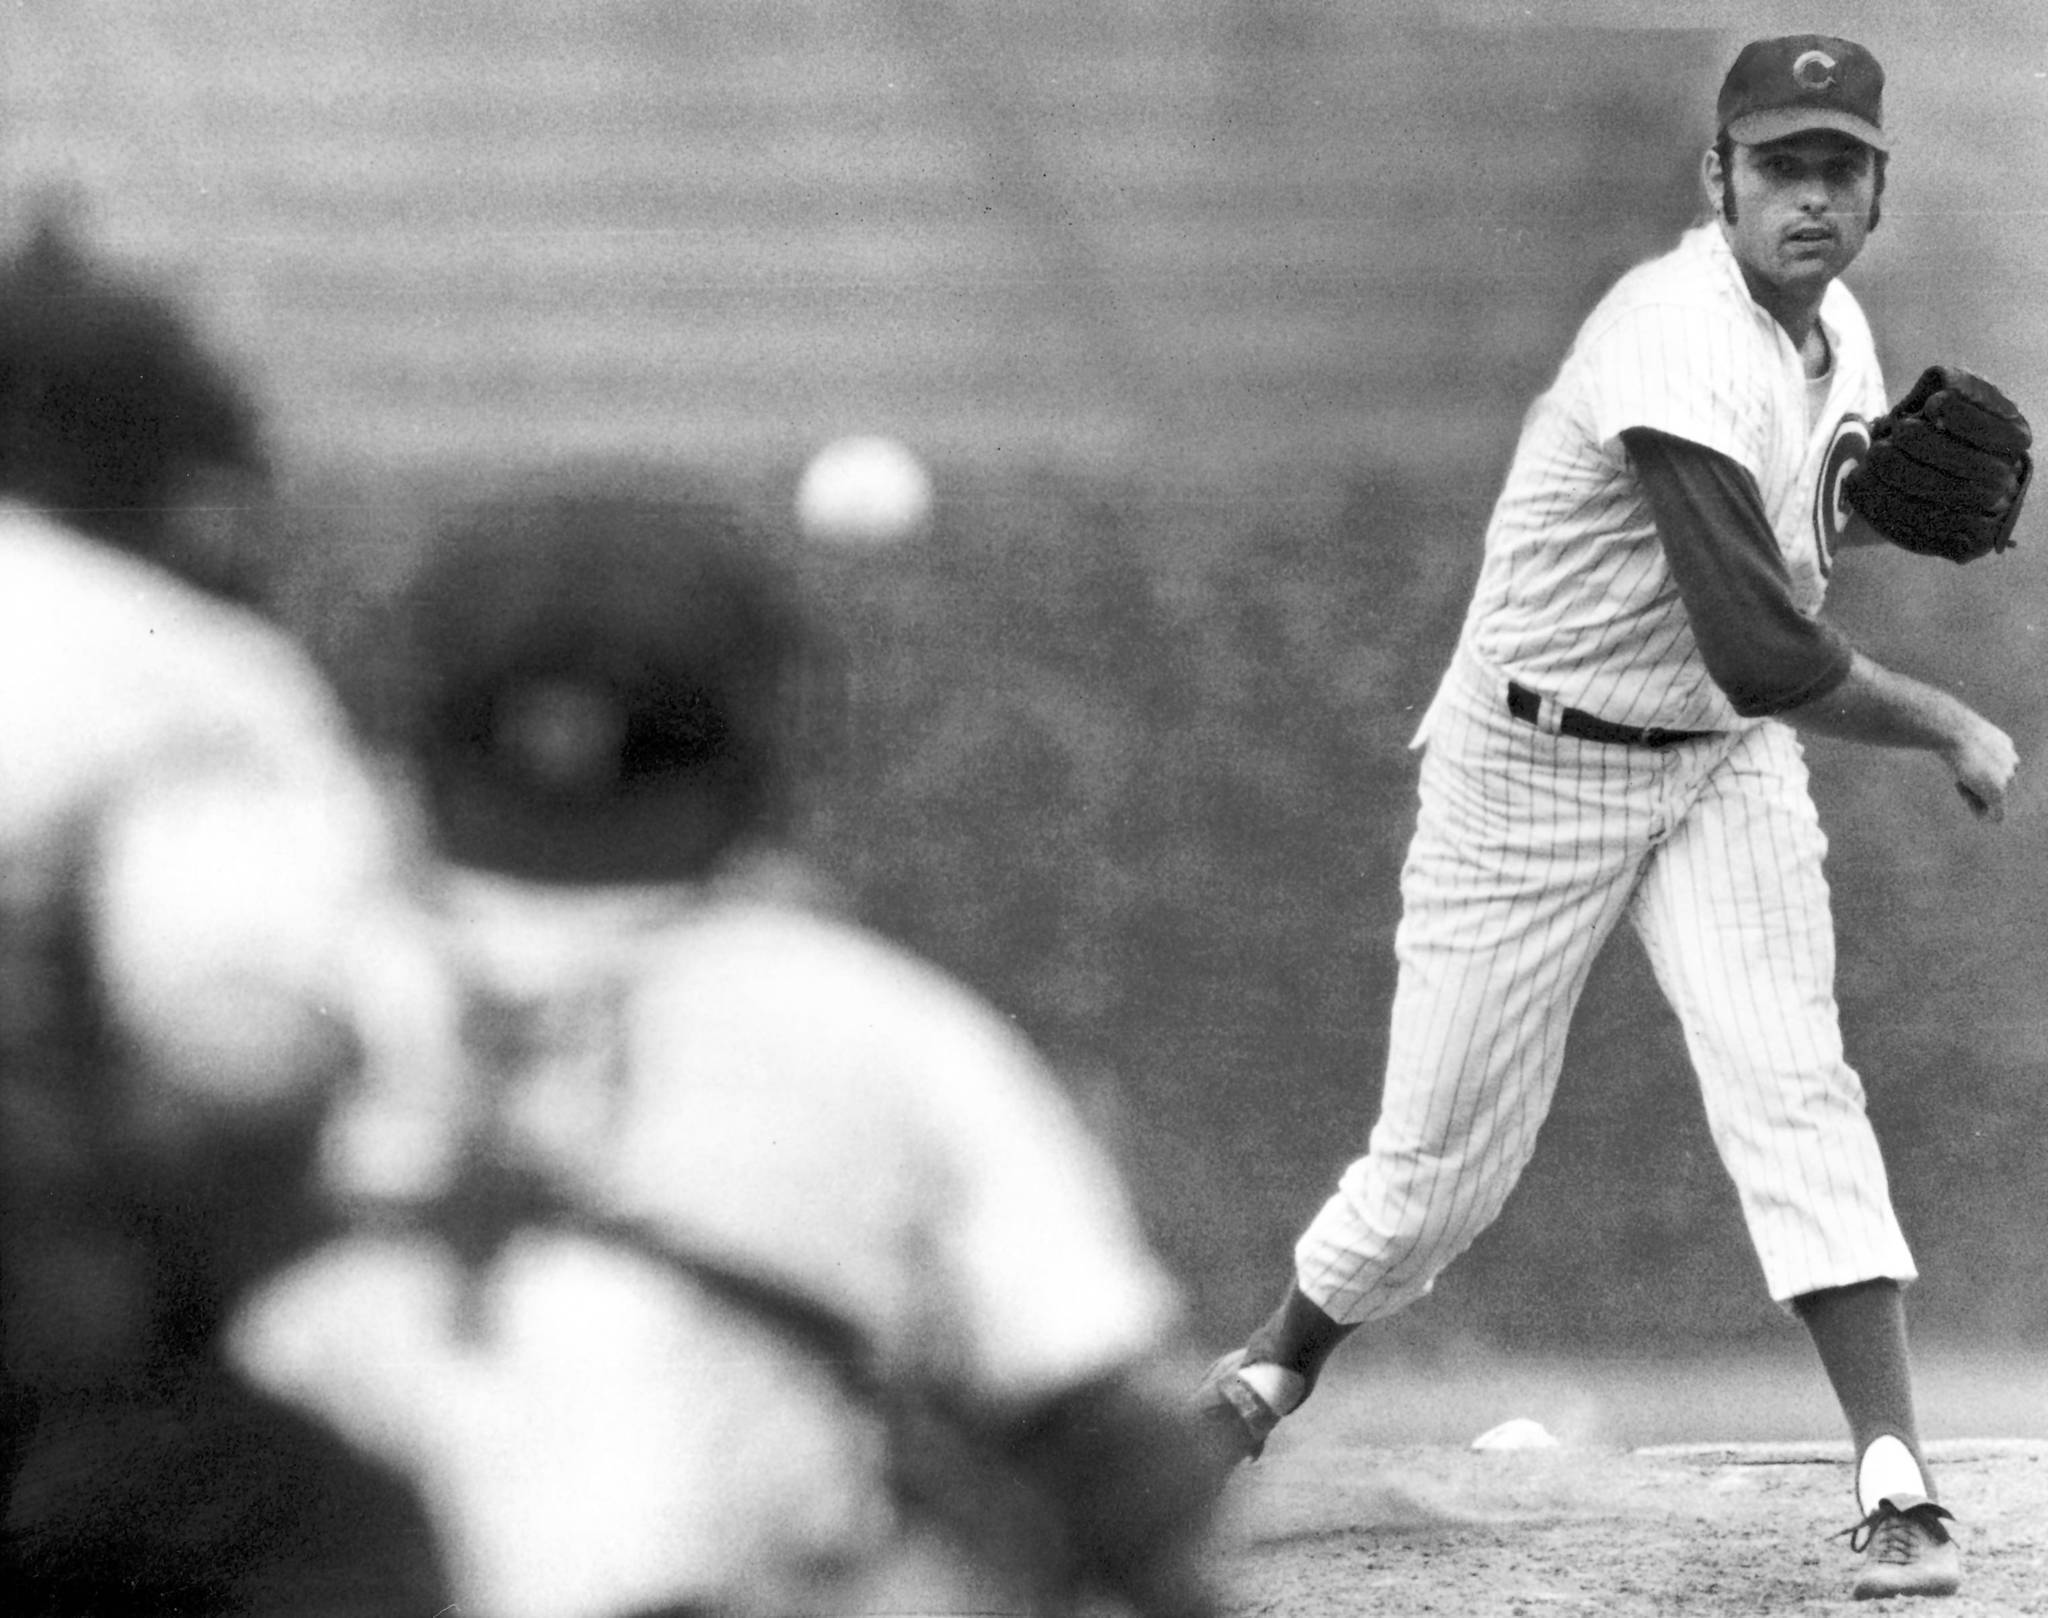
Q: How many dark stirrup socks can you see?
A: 2